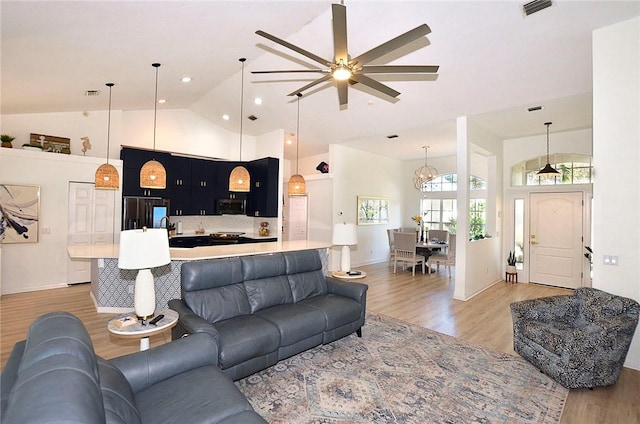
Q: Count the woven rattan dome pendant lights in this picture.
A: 4